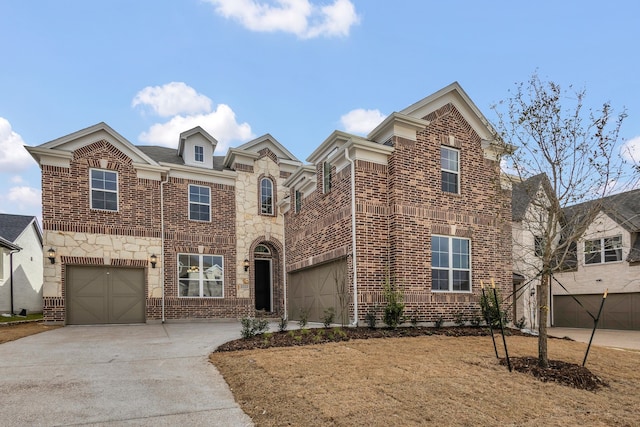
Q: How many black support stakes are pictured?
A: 3